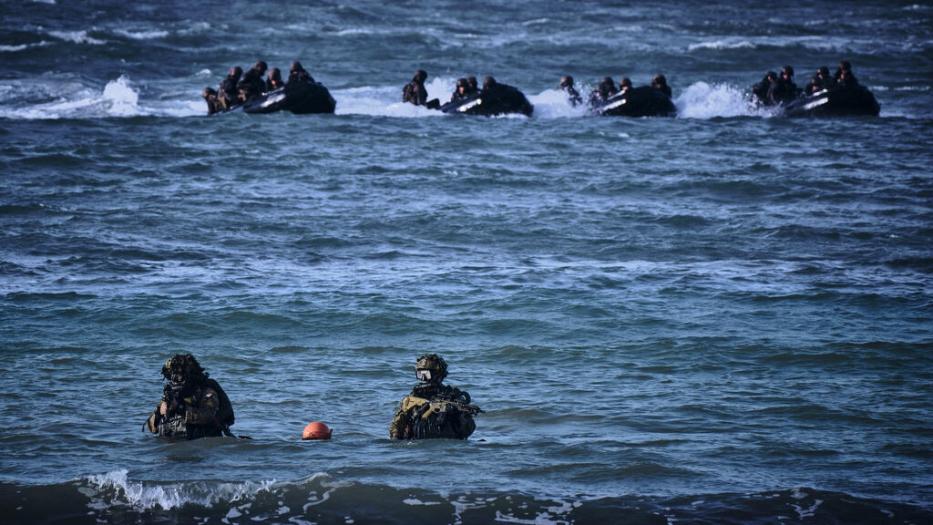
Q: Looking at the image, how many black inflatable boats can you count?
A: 4